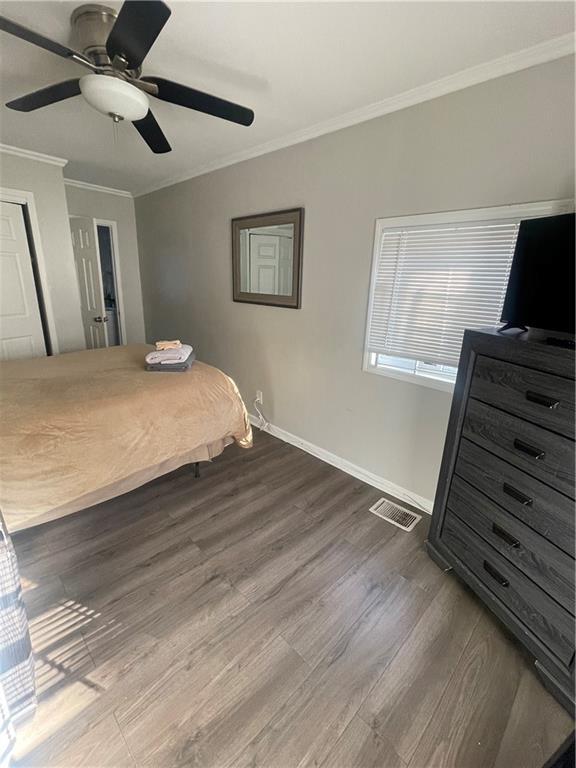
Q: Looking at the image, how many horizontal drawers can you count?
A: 5